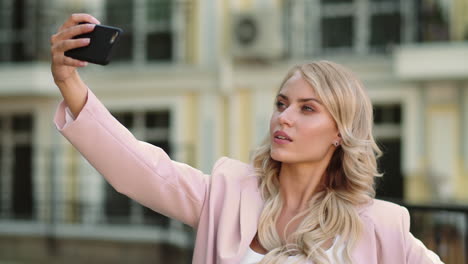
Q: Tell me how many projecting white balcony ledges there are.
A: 2